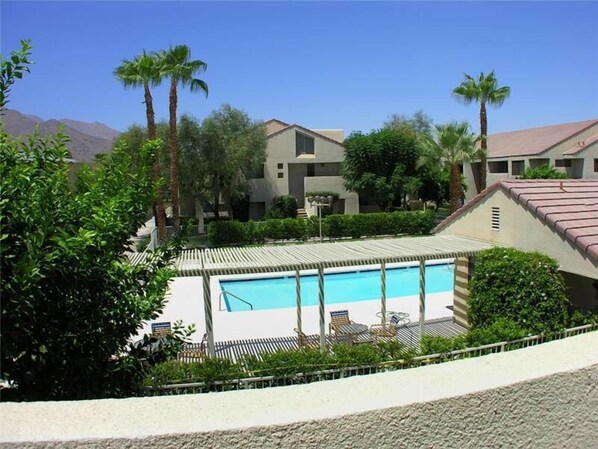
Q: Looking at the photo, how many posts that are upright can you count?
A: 5